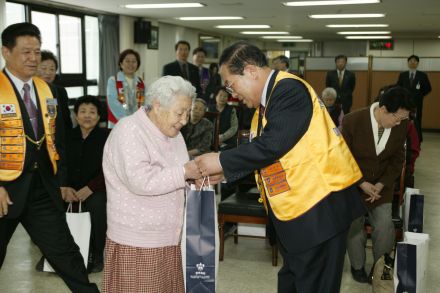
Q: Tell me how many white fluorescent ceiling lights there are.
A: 11